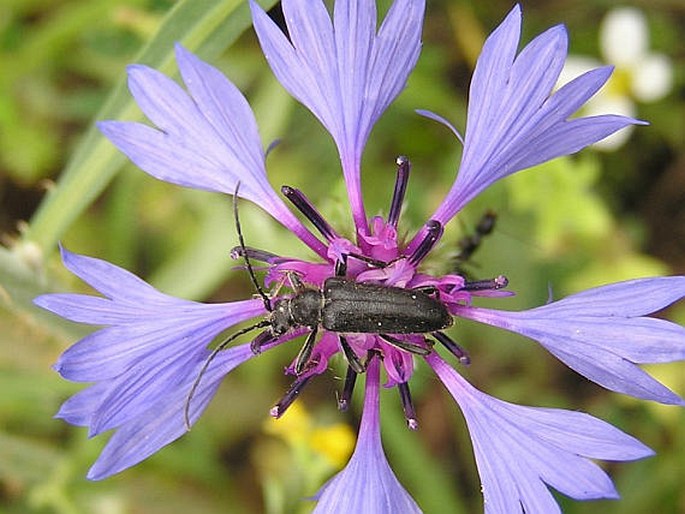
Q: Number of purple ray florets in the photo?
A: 8